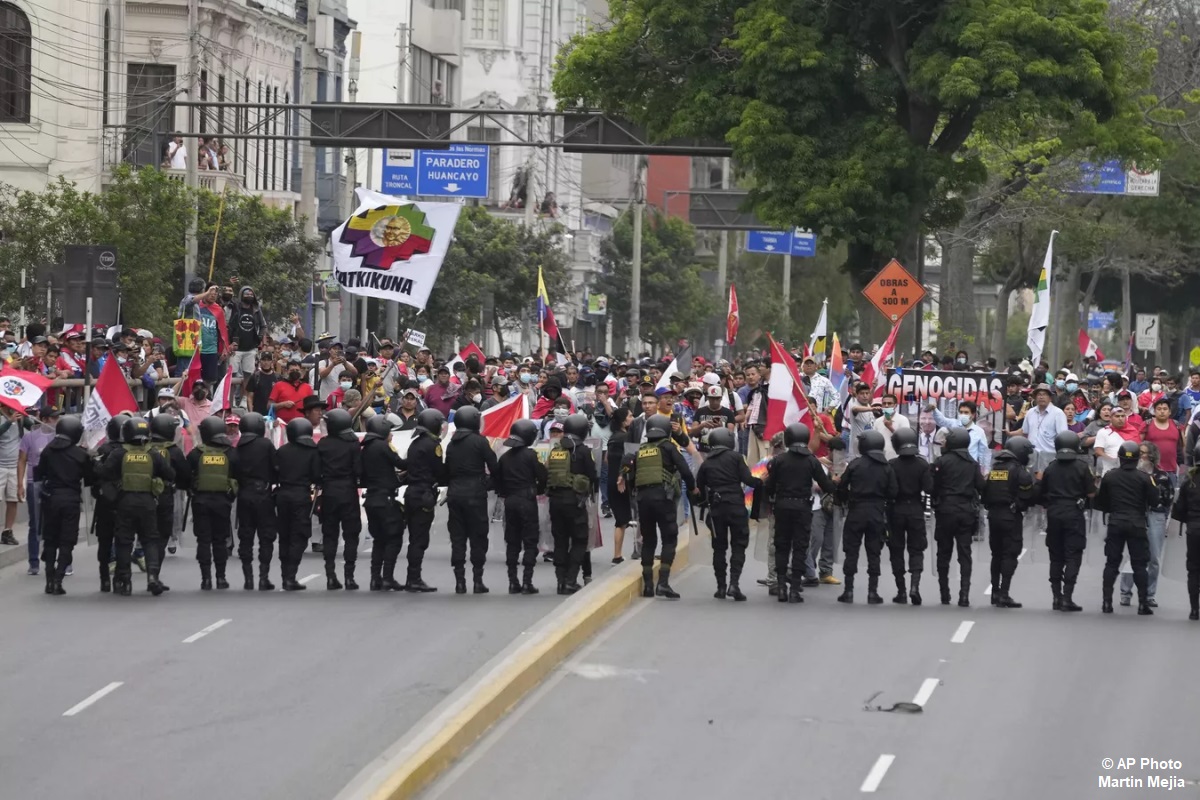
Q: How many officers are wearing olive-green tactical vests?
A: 5